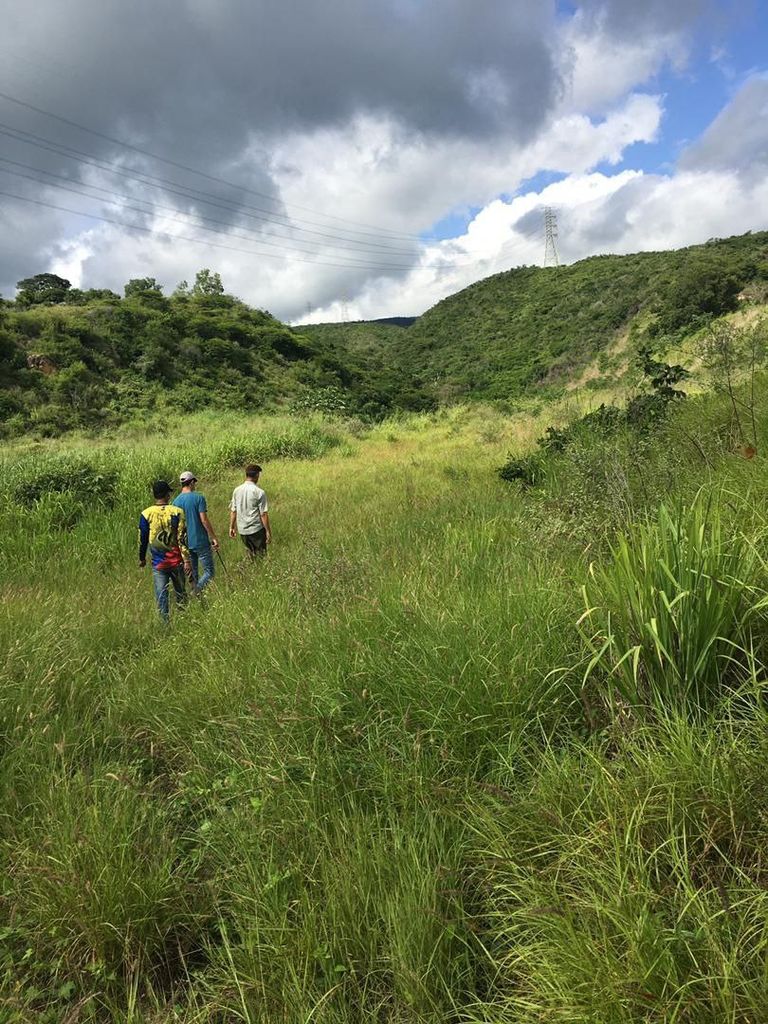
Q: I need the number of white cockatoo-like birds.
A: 0